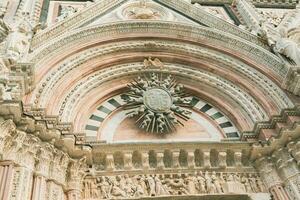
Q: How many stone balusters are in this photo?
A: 9